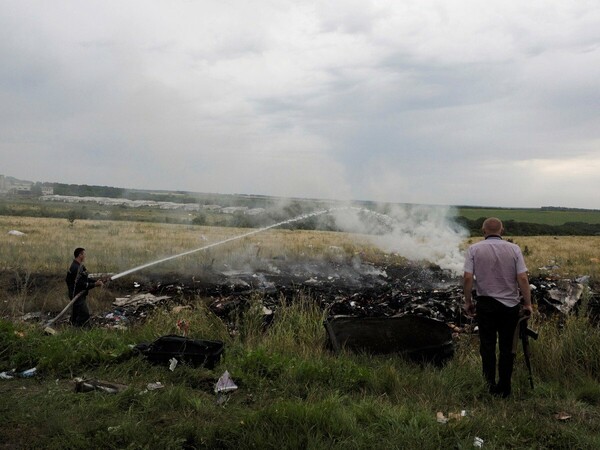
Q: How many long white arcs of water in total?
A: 1